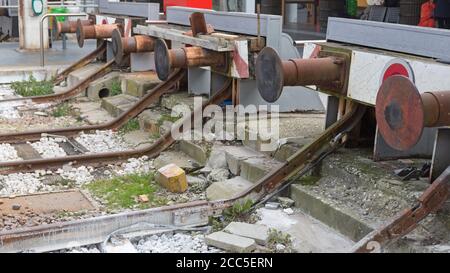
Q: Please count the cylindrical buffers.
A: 6